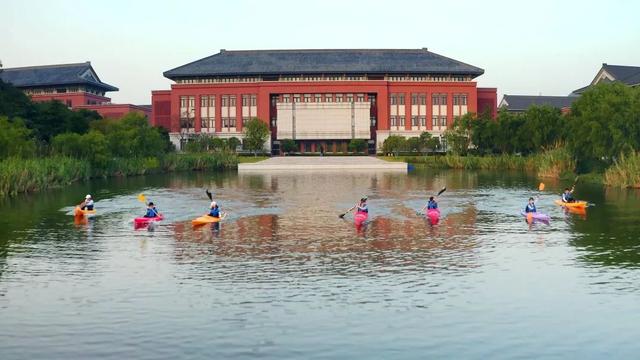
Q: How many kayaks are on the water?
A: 7